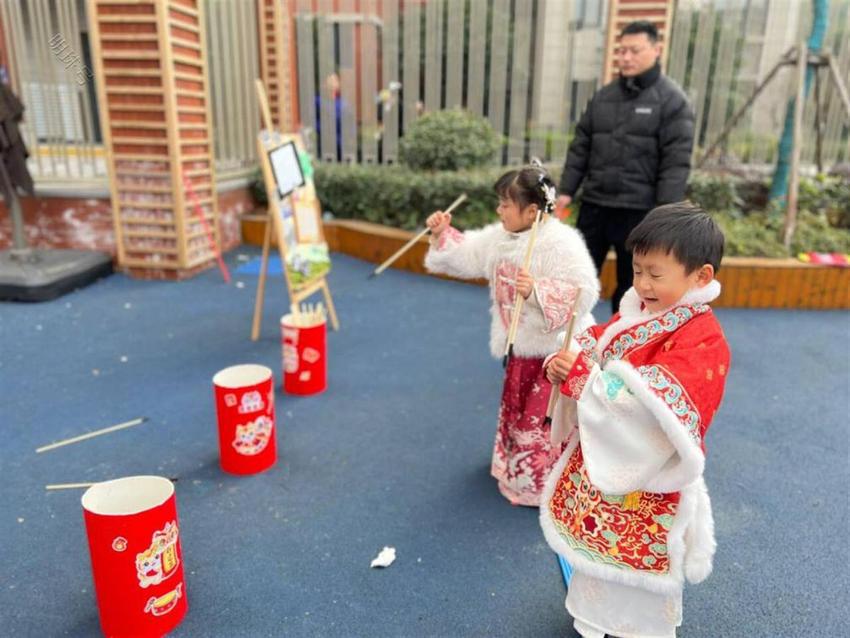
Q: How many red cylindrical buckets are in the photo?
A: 3